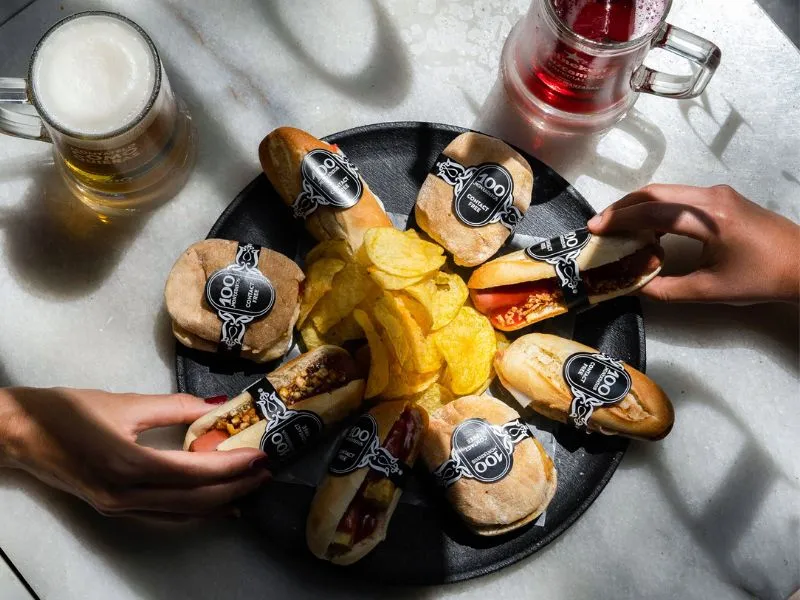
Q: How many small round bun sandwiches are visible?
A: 3